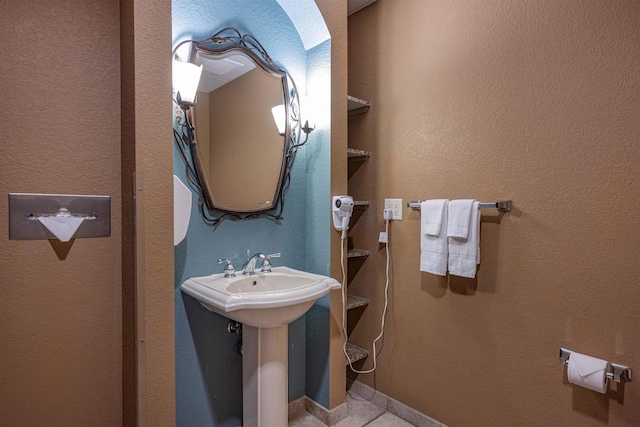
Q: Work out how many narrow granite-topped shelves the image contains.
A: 6